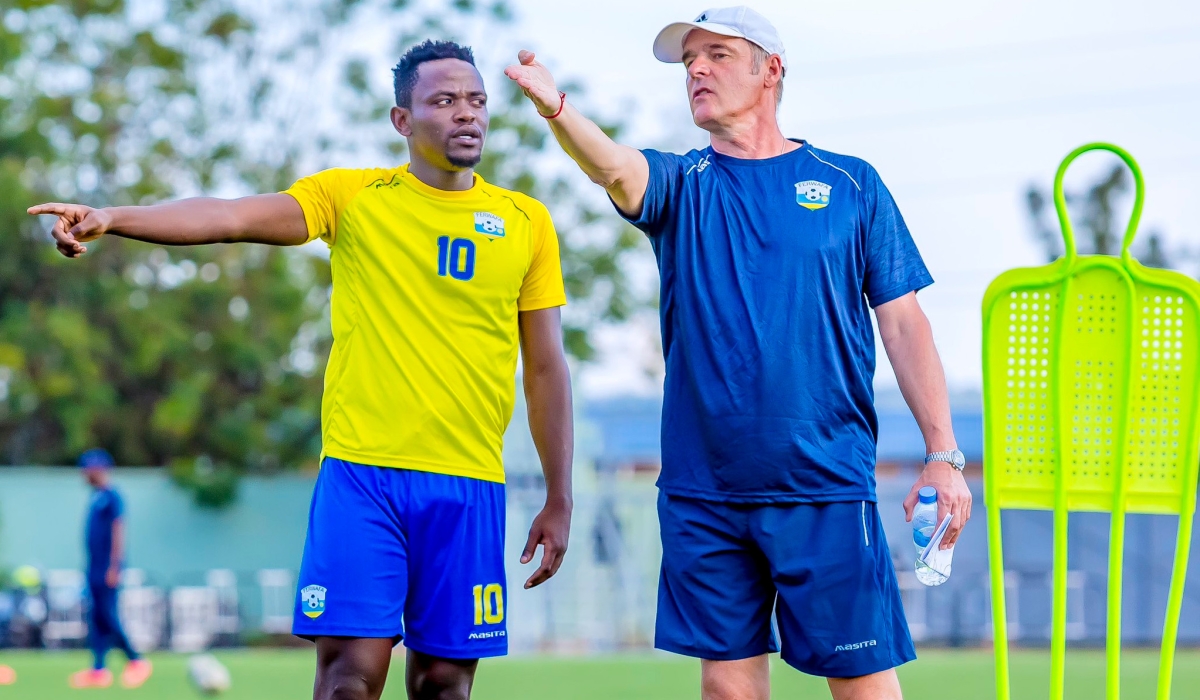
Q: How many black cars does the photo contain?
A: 0